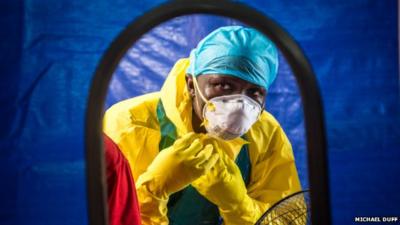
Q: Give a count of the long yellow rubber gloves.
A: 2